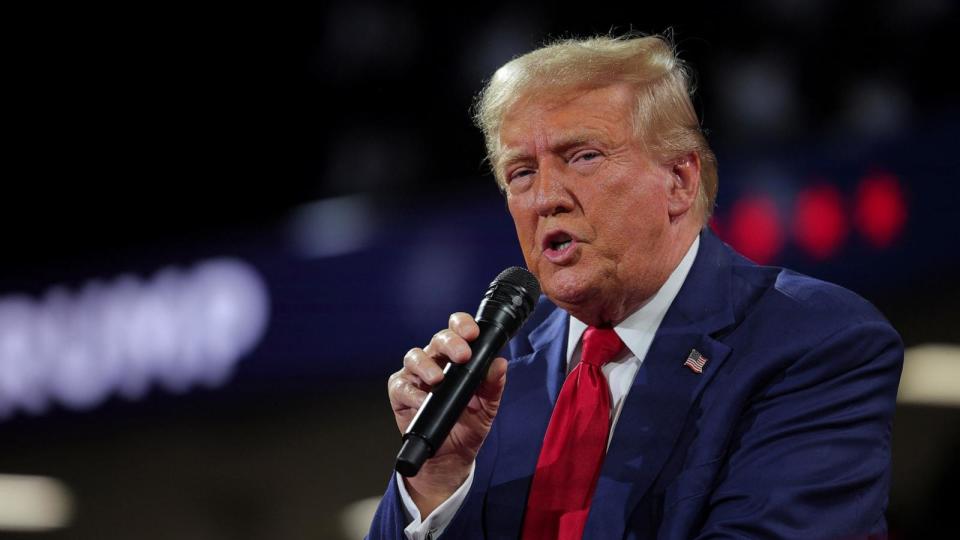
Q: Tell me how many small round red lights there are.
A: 3